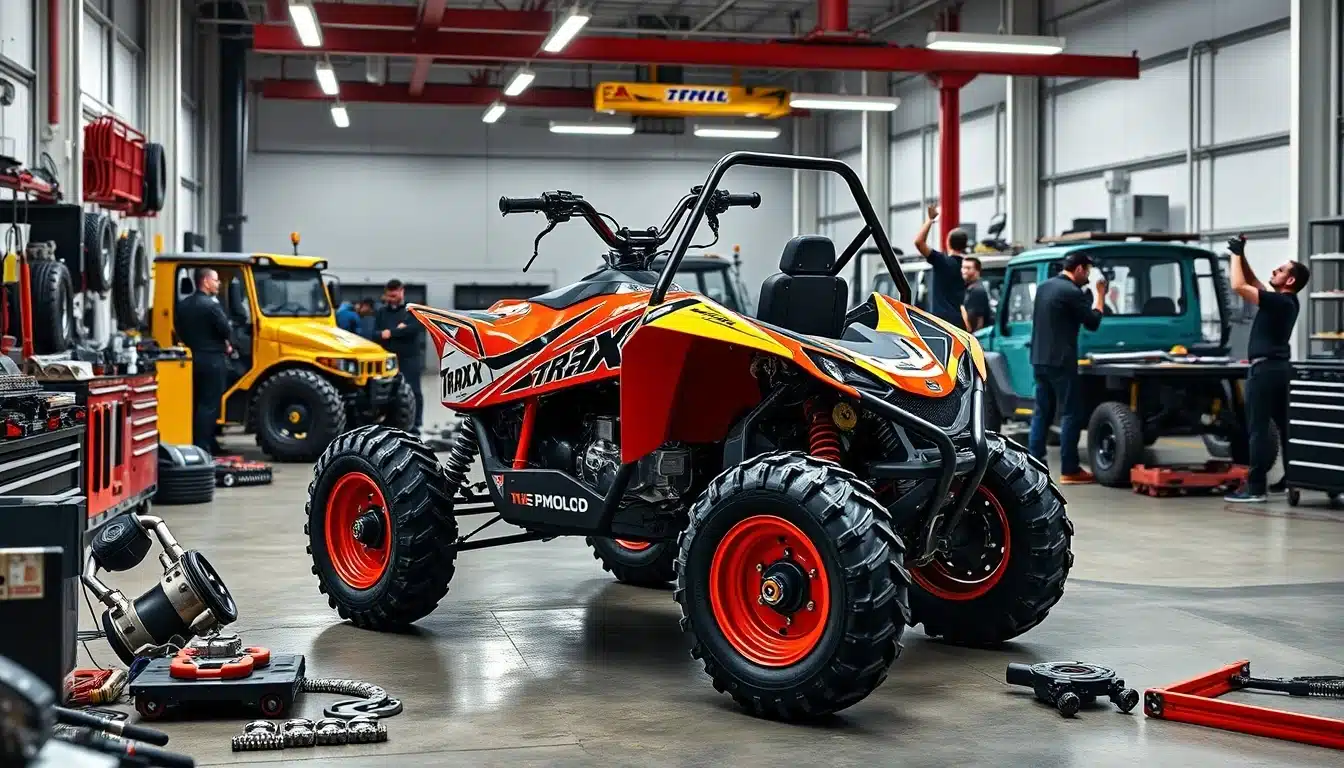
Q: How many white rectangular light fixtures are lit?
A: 10